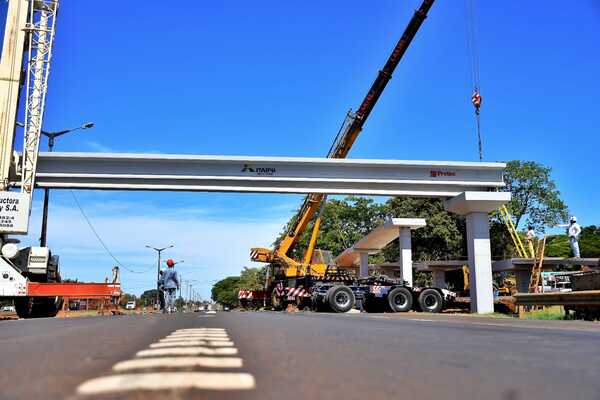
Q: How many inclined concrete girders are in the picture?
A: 2